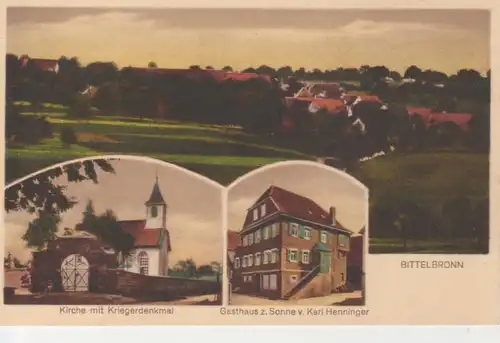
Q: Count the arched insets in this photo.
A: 2